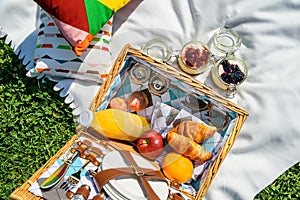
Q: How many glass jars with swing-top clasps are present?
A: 2